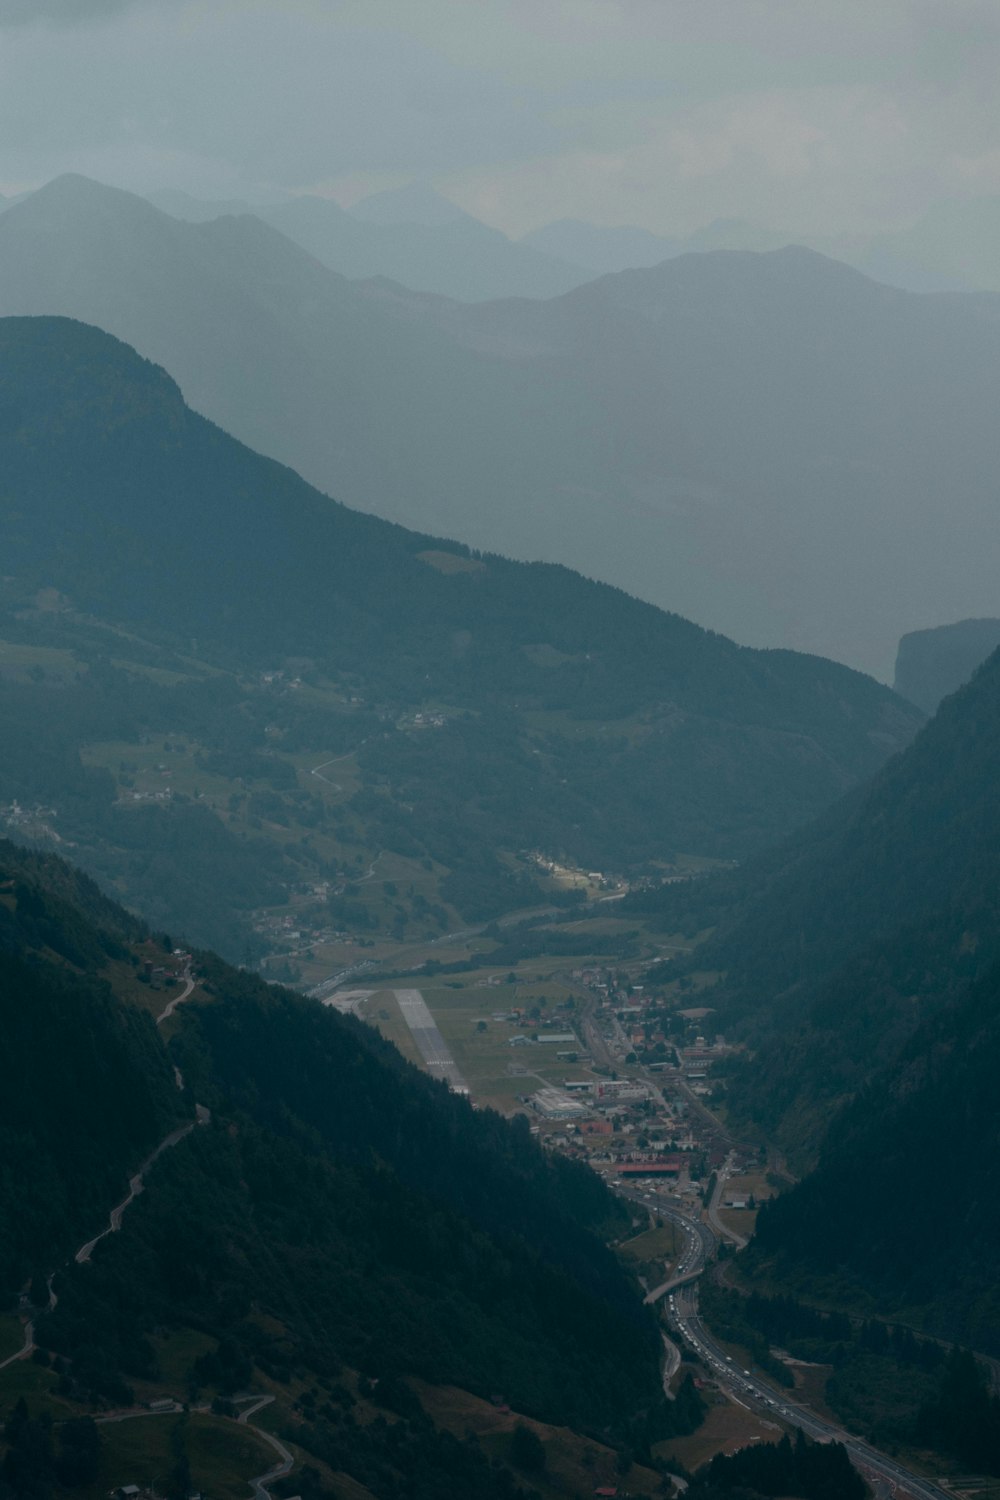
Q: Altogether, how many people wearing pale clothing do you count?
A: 0